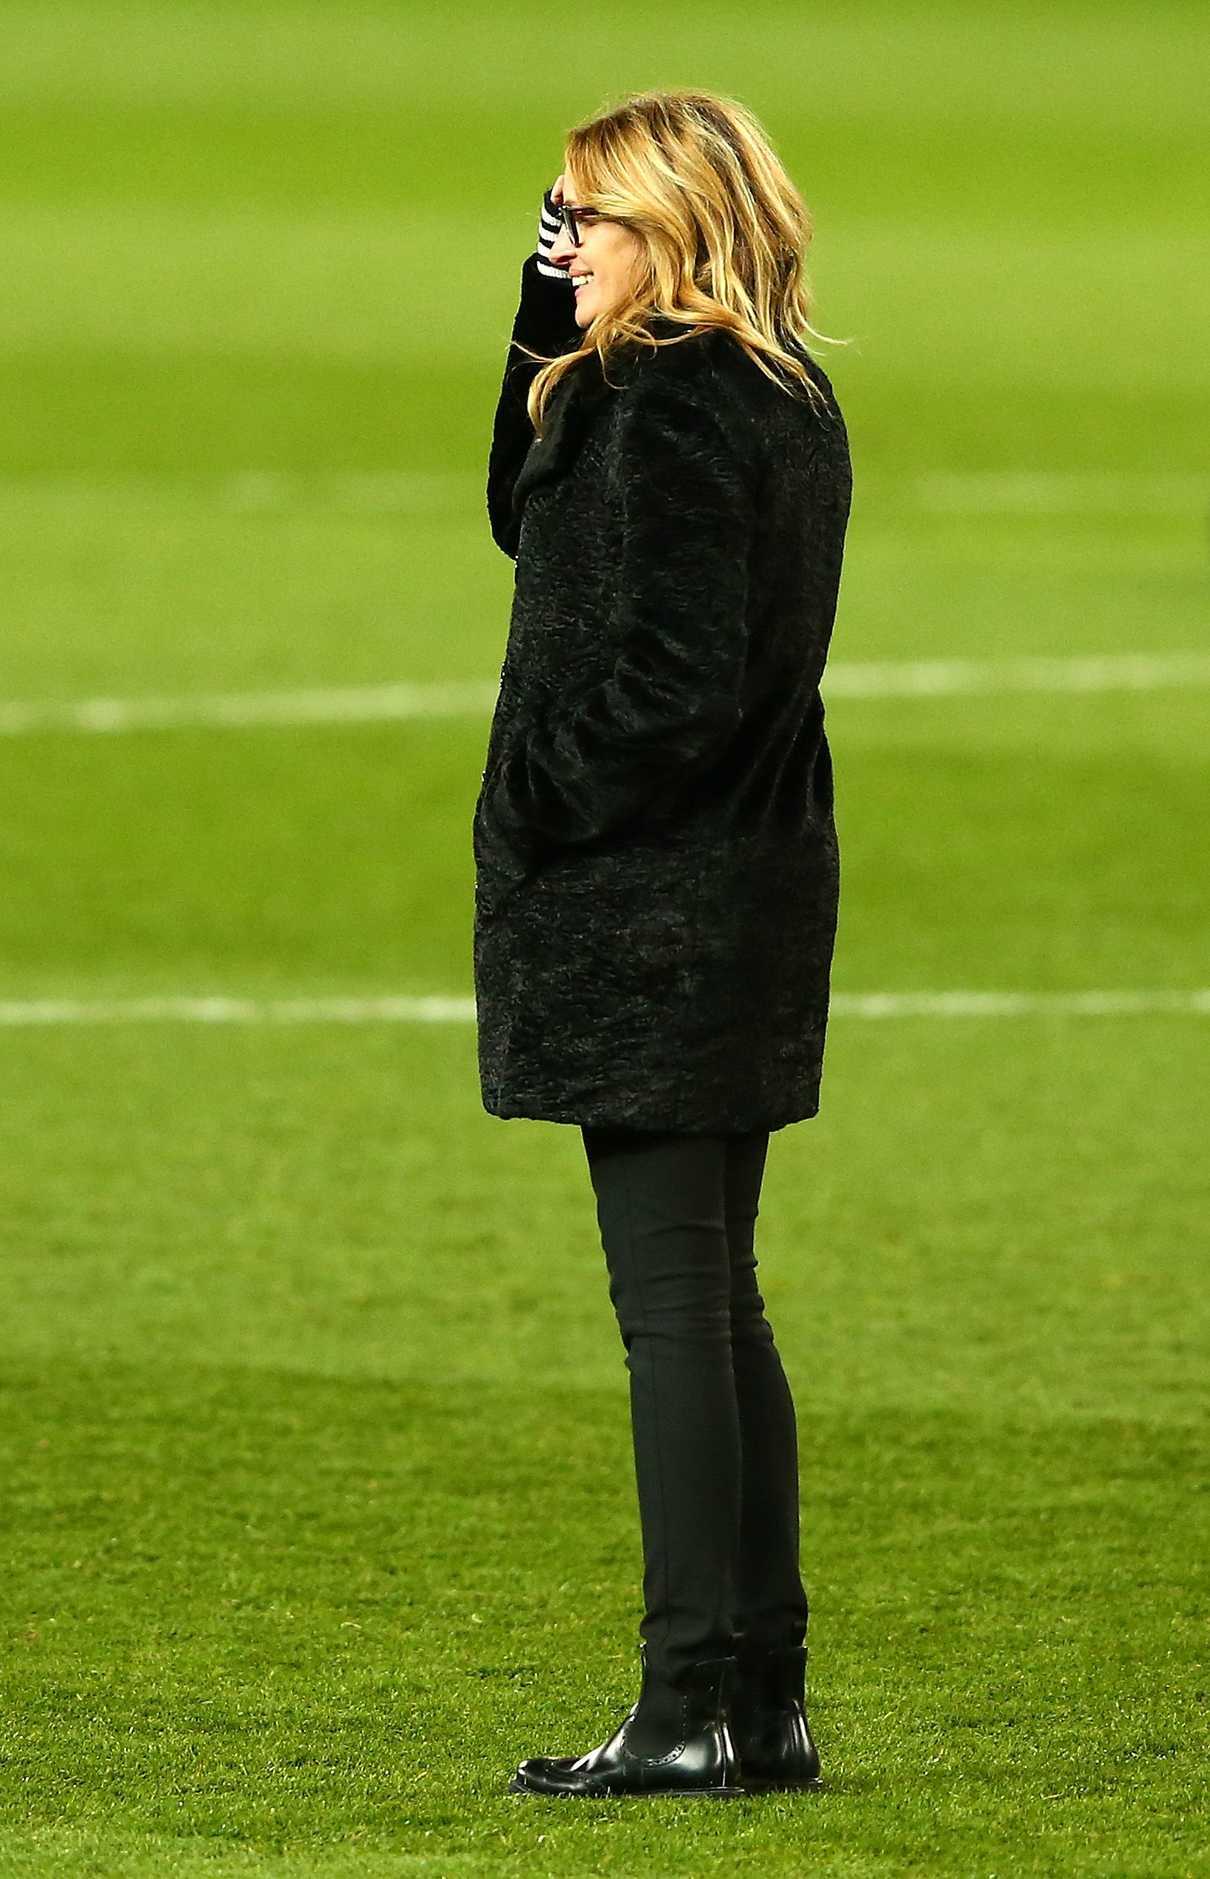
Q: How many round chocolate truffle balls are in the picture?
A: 0